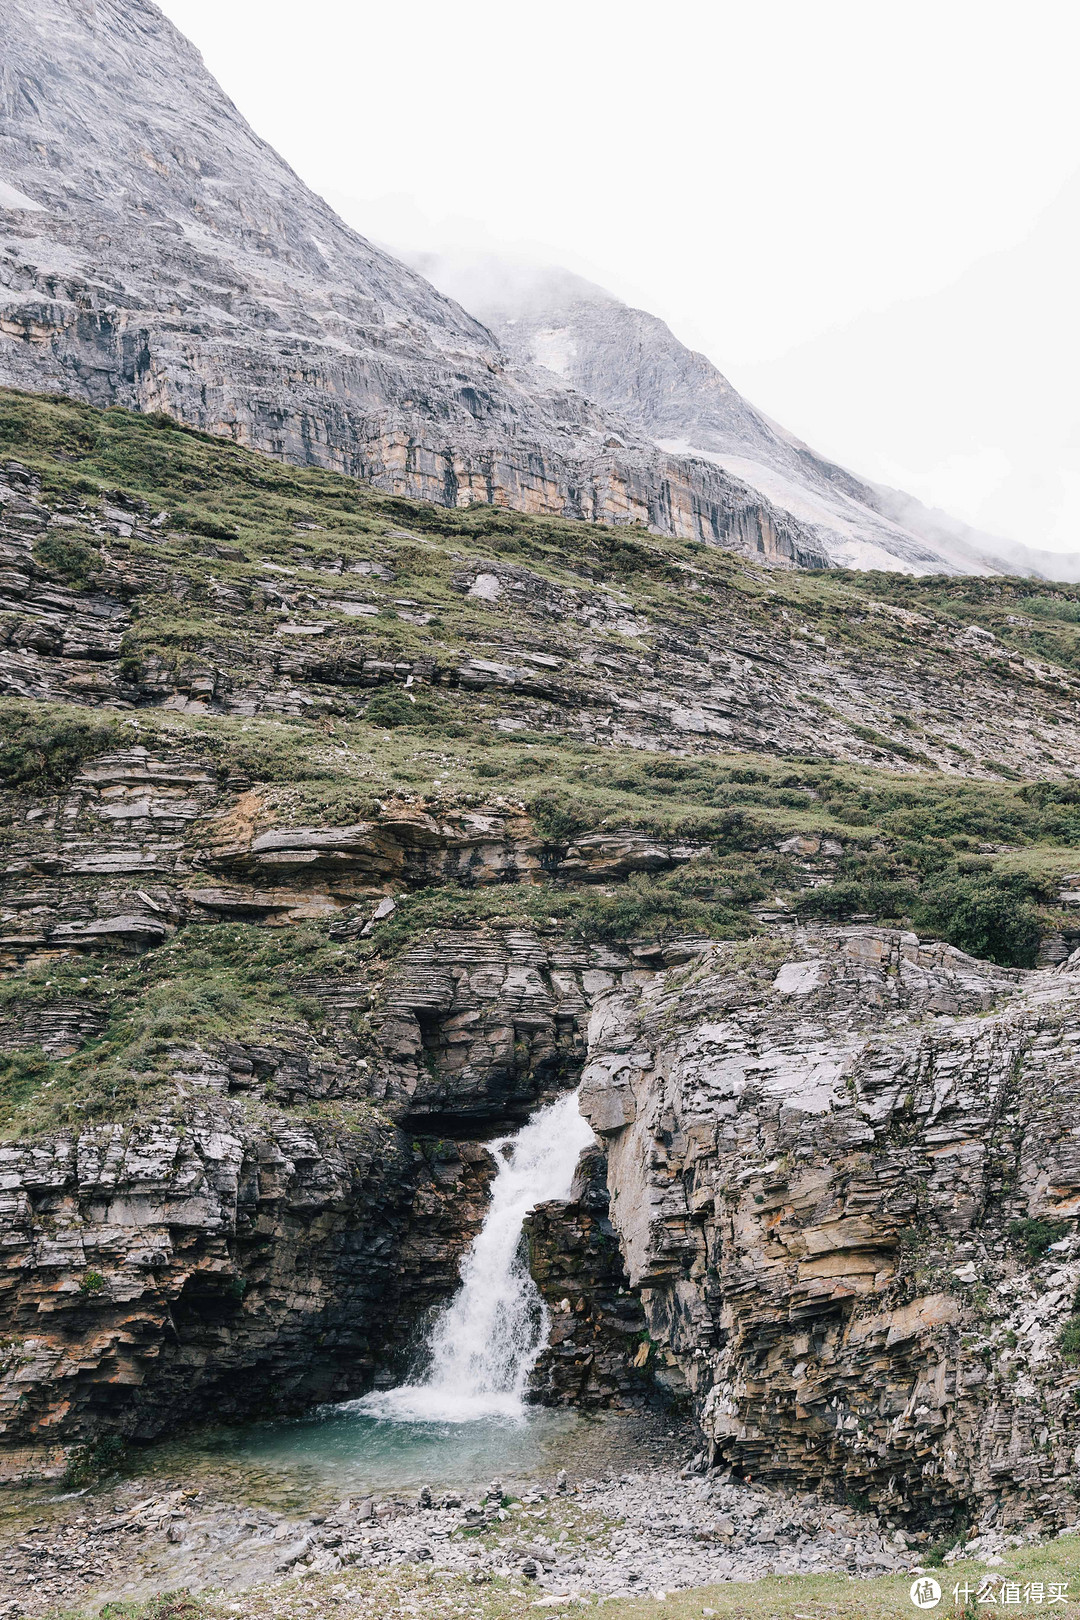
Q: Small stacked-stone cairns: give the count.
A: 3